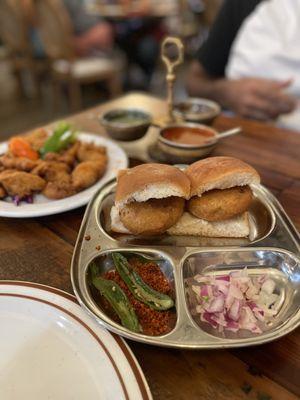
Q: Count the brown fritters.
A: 2